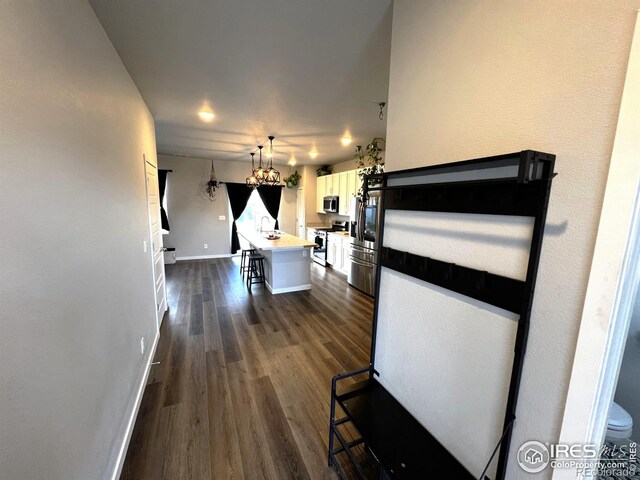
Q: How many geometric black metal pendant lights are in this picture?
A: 3